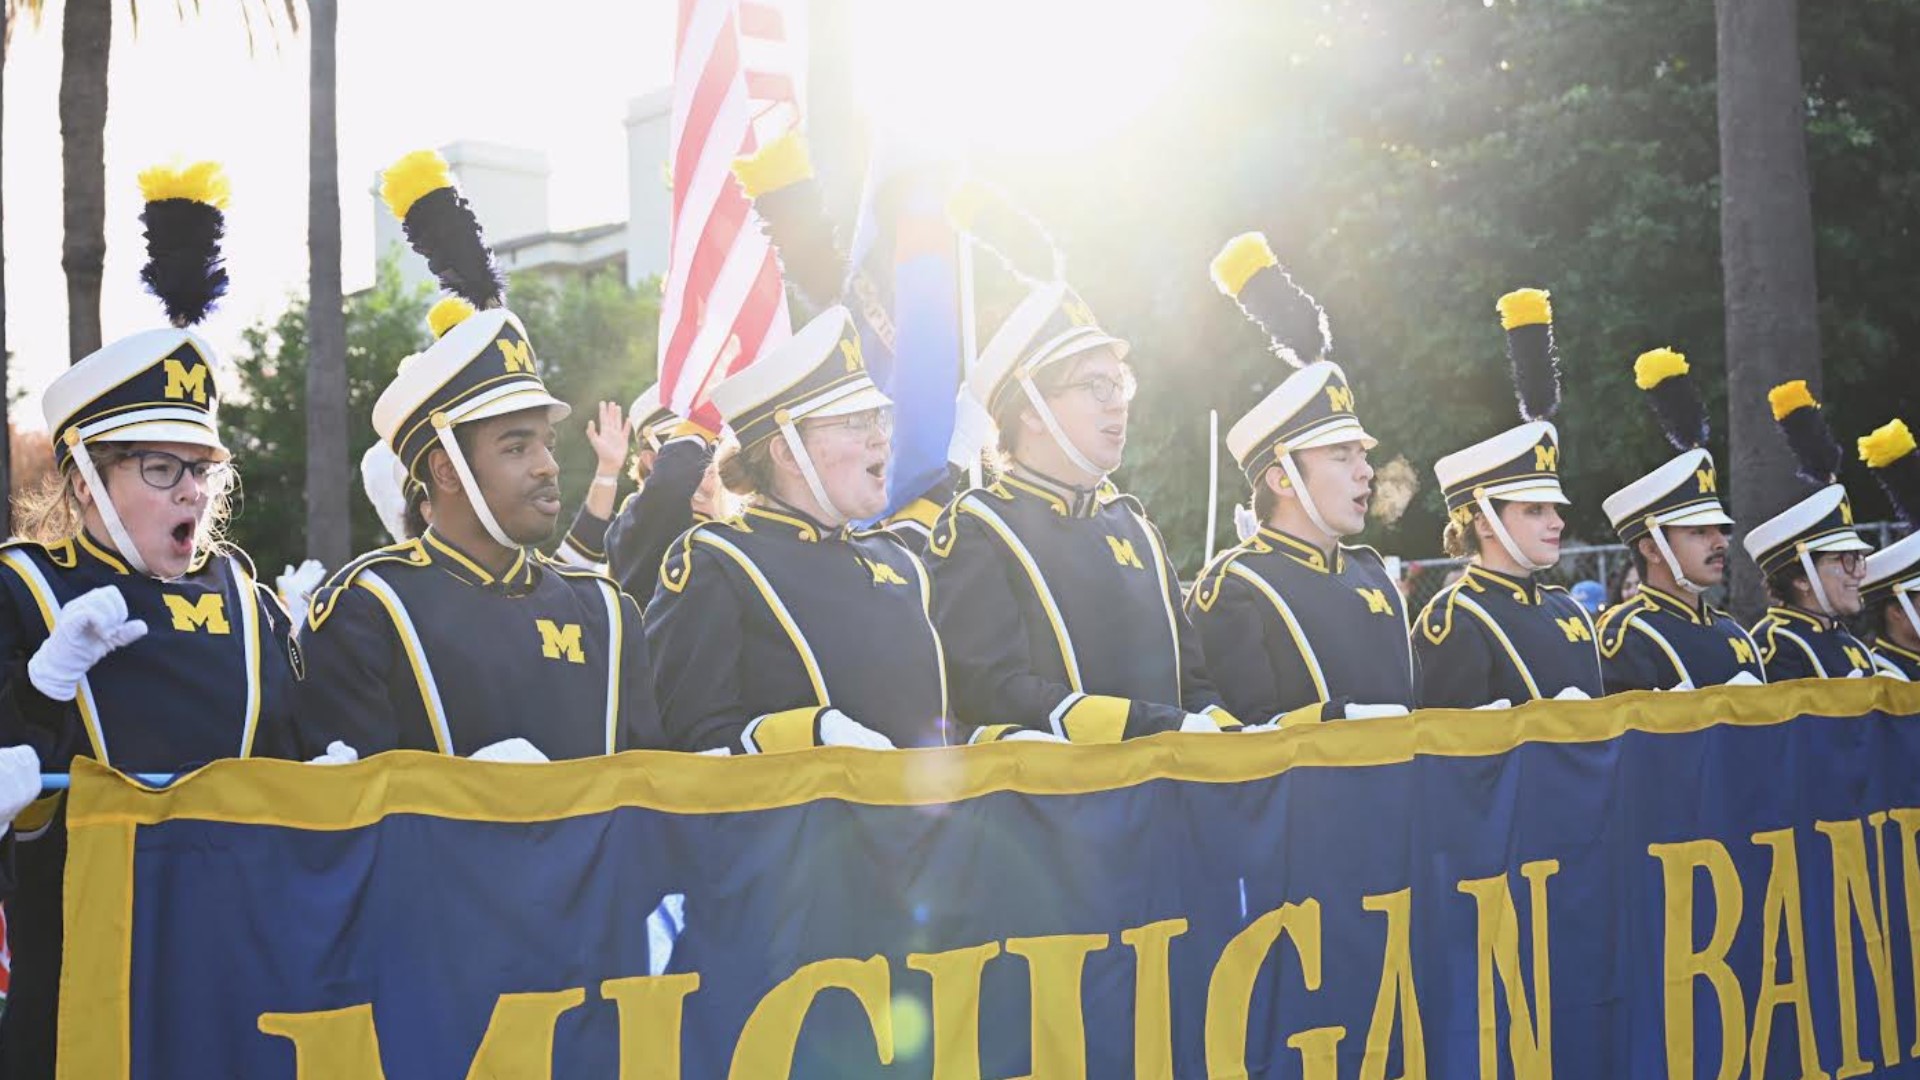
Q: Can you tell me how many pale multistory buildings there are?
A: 1